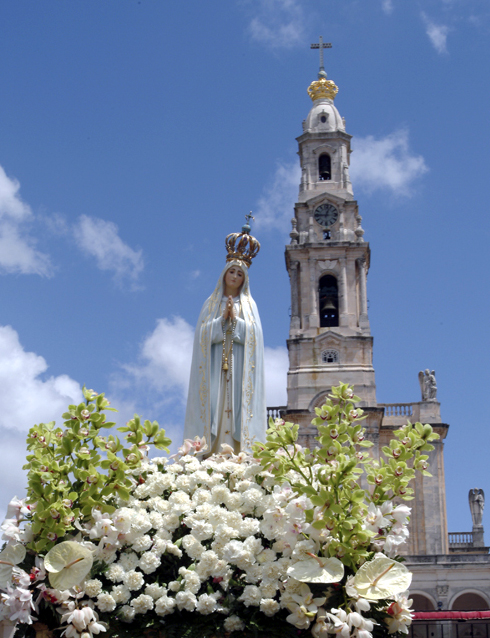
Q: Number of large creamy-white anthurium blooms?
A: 4